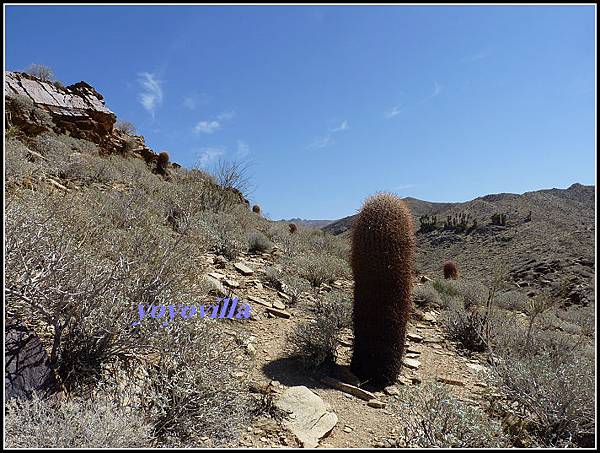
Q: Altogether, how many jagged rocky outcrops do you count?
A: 1